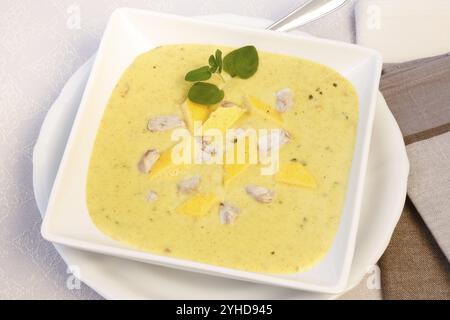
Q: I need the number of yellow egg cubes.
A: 7